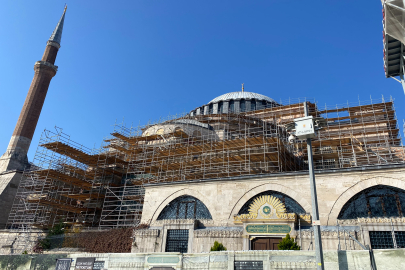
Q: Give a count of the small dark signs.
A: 2